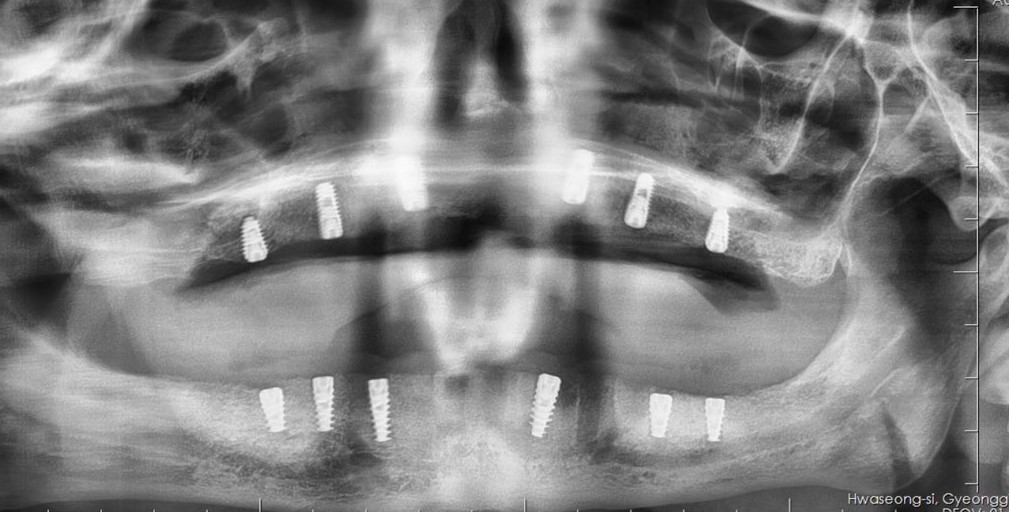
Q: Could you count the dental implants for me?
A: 12